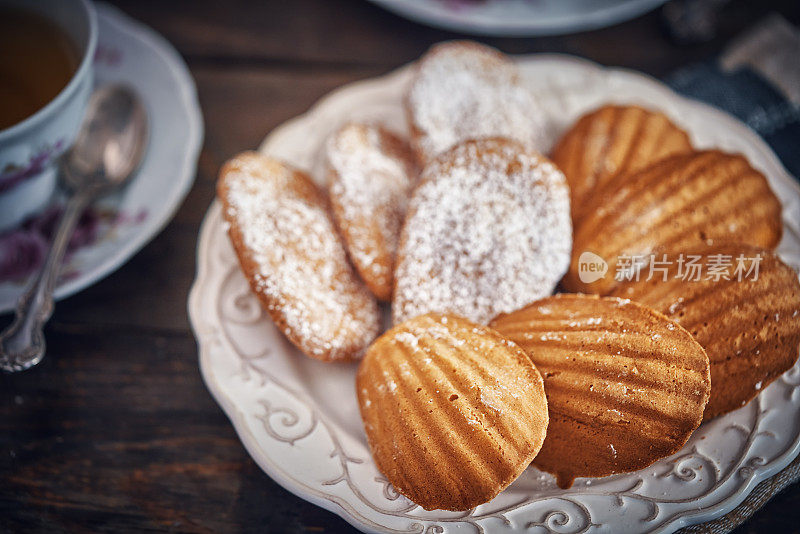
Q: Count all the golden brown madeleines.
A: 5